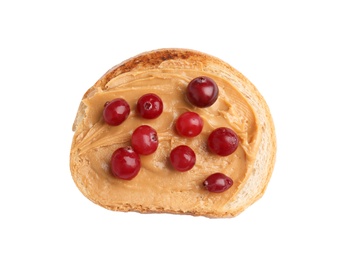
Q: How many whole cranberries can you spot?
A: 9